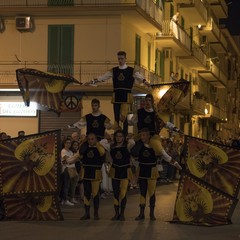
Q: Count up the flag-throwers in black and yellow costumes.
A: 6